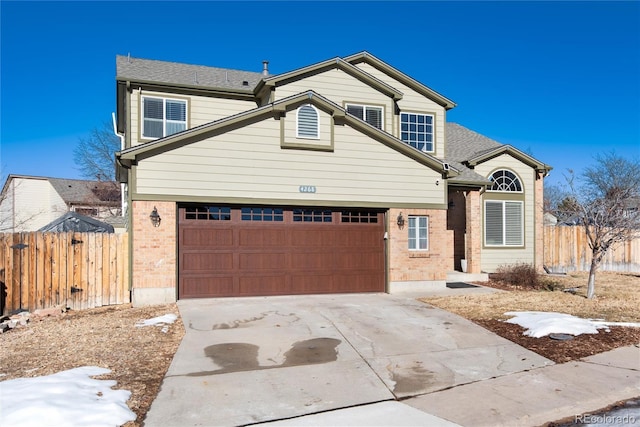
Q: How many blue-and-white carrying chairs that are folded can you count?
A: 0